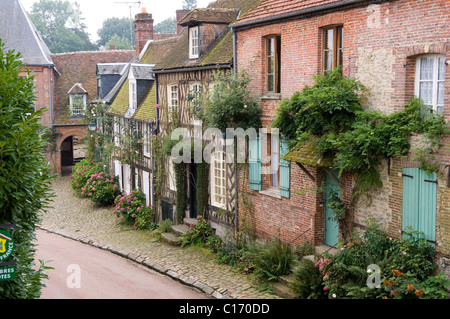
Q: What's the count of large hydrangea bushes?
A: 3